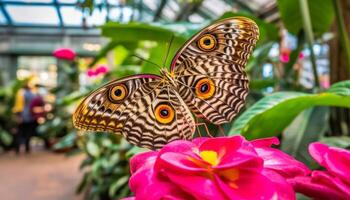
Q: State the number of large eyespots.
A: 4